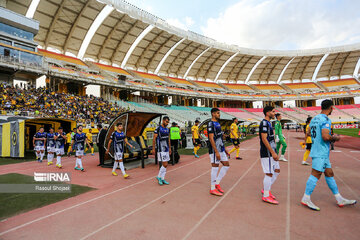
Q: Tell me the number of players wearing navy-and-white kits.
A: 8